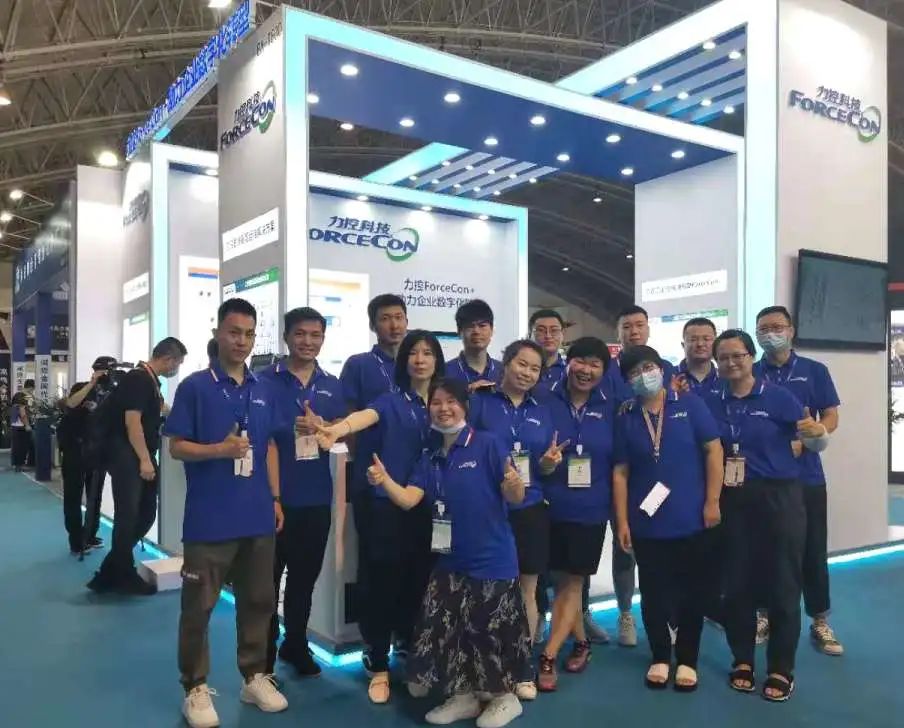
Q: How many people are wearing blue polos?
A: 14